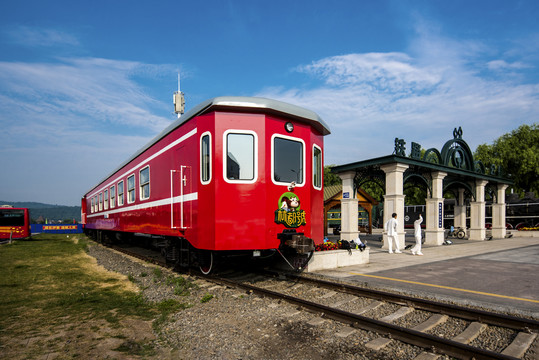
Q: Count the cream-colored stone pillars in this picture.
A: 6